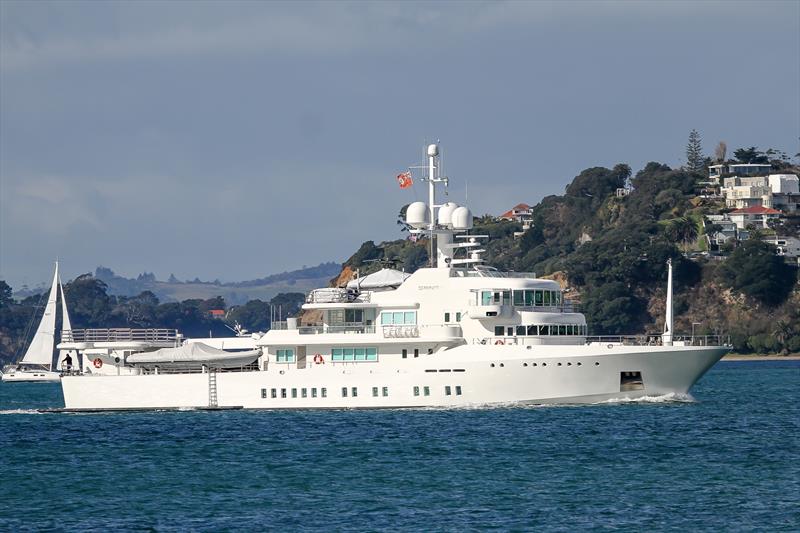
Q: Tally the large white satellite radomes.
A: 3